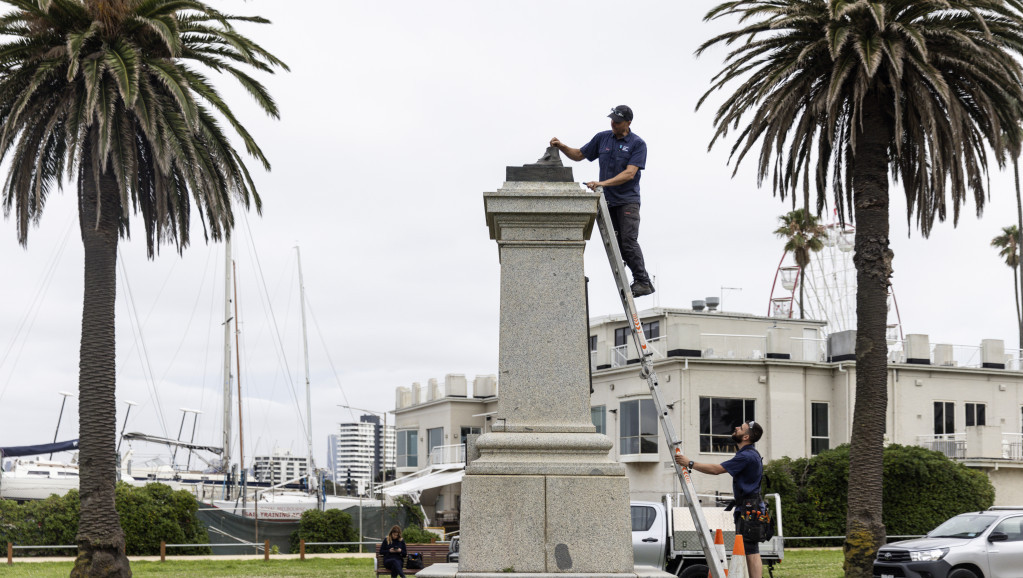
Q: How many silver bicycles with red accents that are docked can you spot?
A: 0